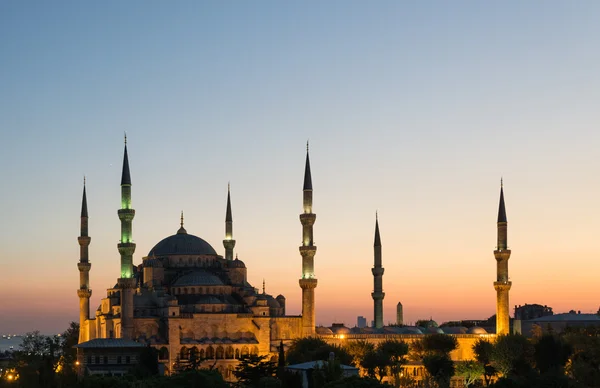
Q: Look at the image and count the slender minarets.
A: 6